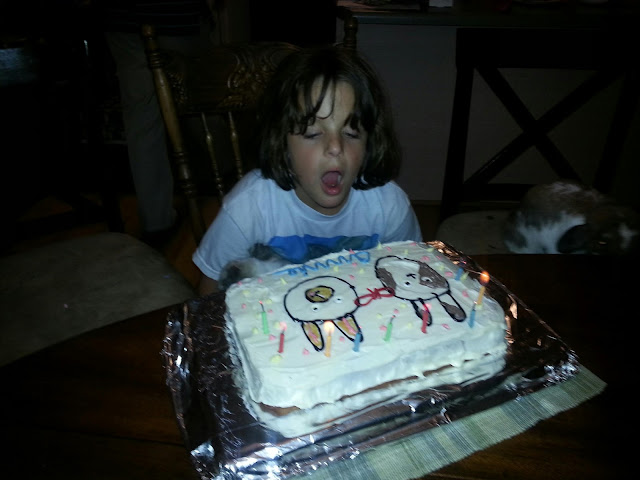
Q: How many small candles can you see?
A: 9